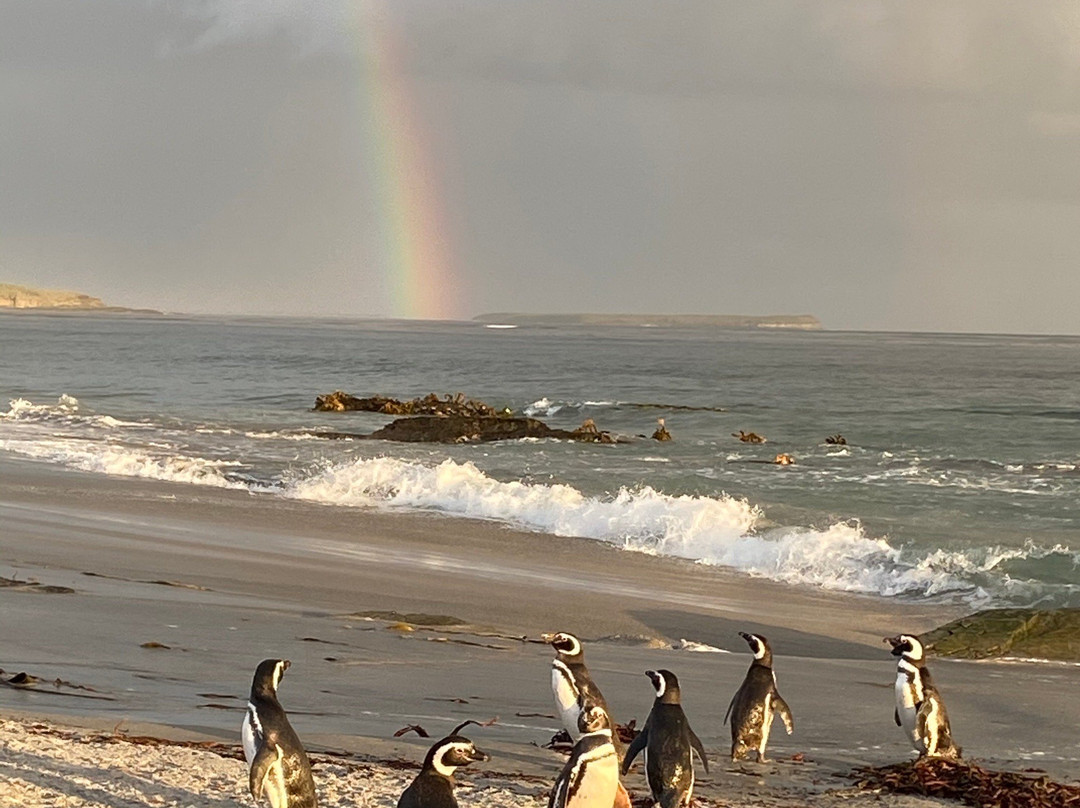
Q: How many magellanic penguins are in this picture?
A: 7